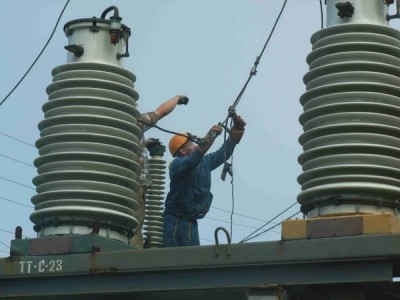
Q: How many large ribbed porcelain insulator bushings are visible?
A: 2